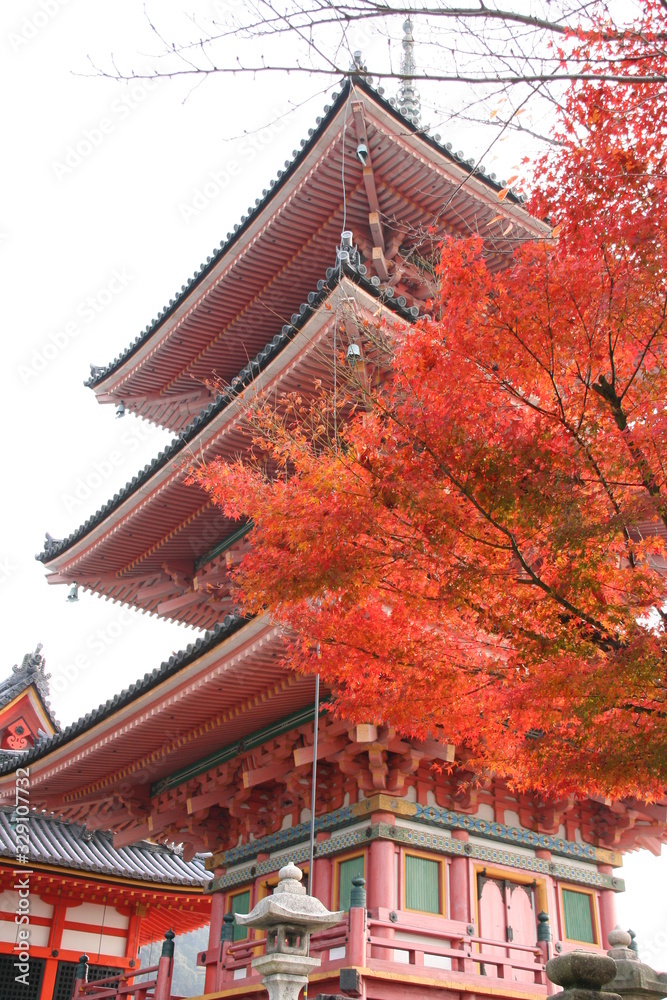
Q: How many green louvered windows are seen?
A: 4